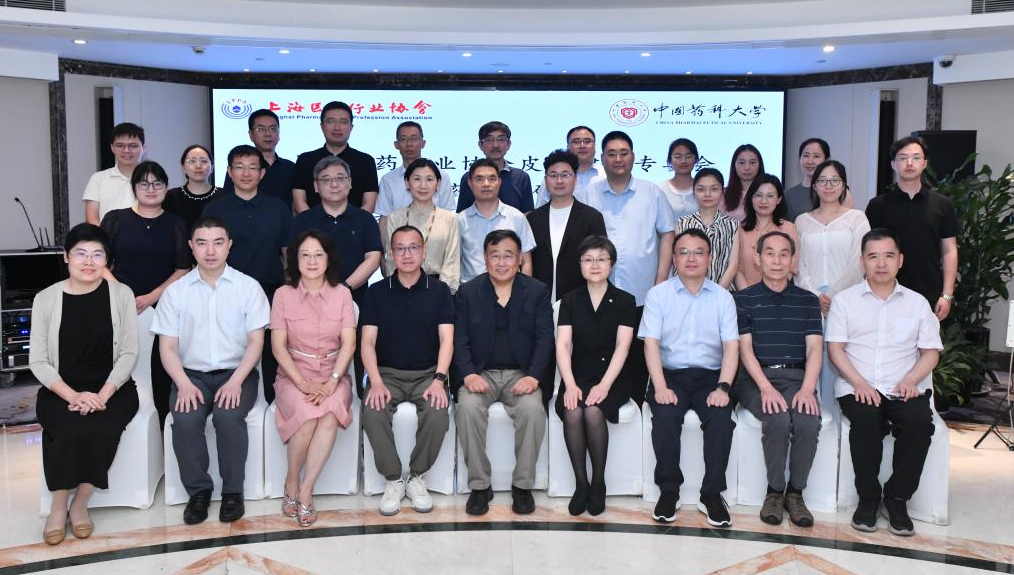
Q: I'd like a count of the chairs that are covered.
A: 9